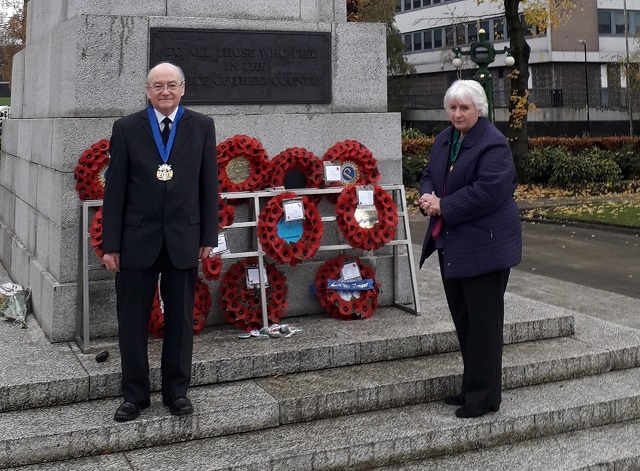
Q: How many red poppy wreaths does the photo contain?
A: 11